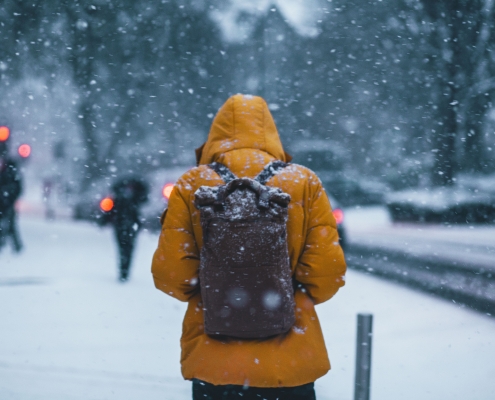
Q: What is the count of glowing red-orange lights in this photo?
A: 5